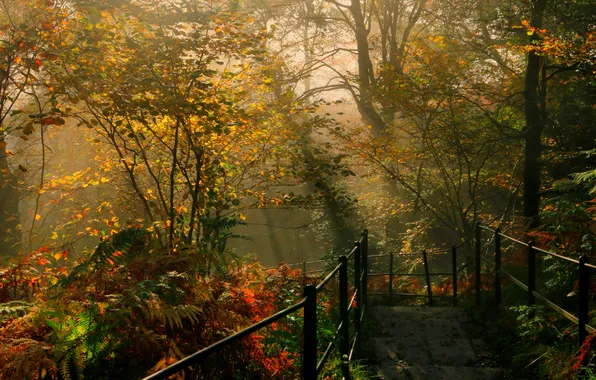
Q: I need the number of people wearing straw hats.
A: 0